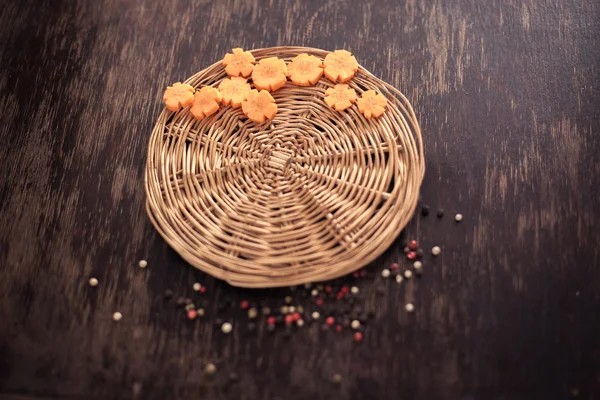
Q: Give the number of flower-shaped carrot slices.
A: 10